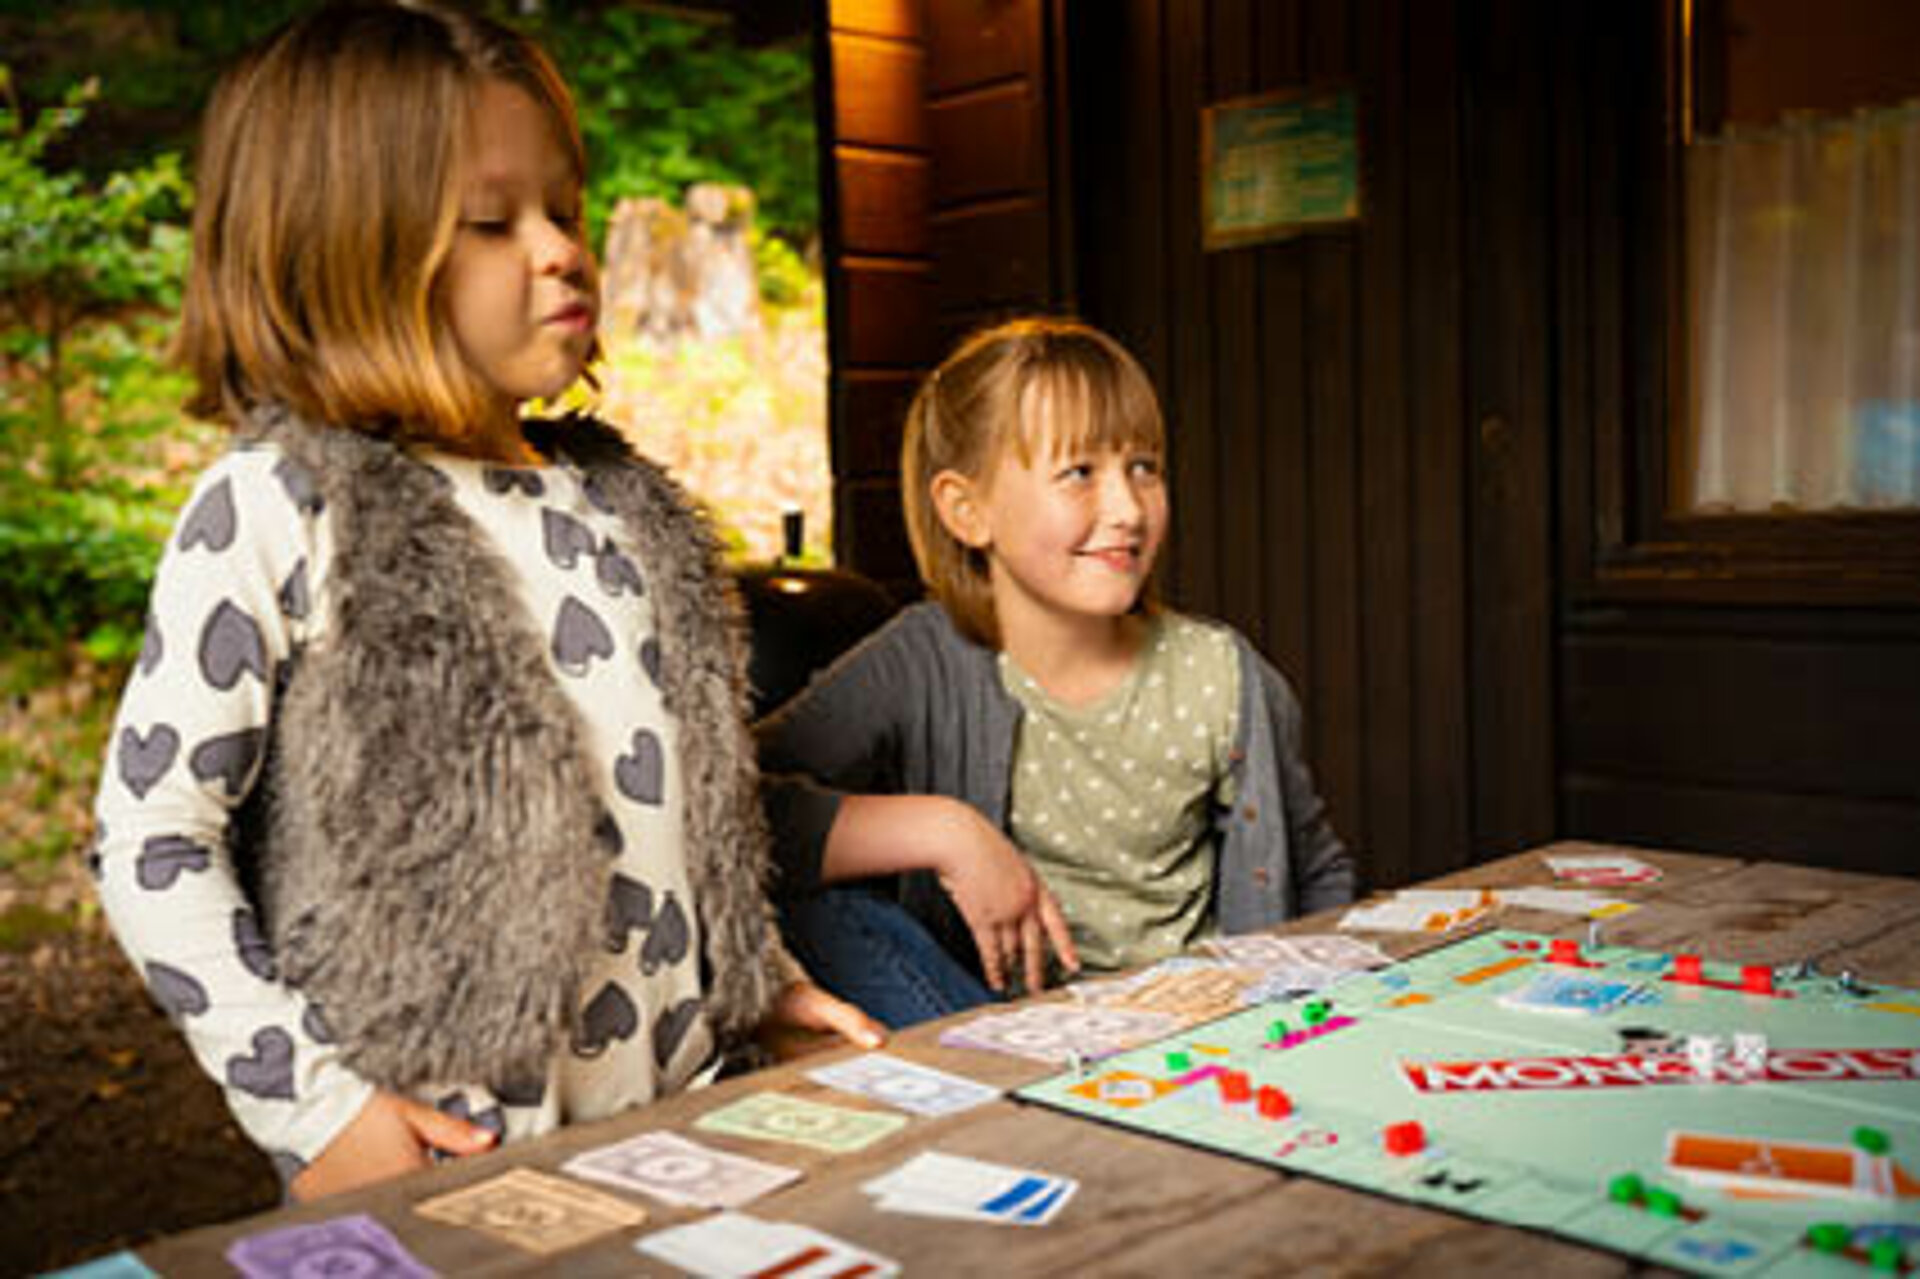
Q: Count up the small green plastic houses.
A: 8